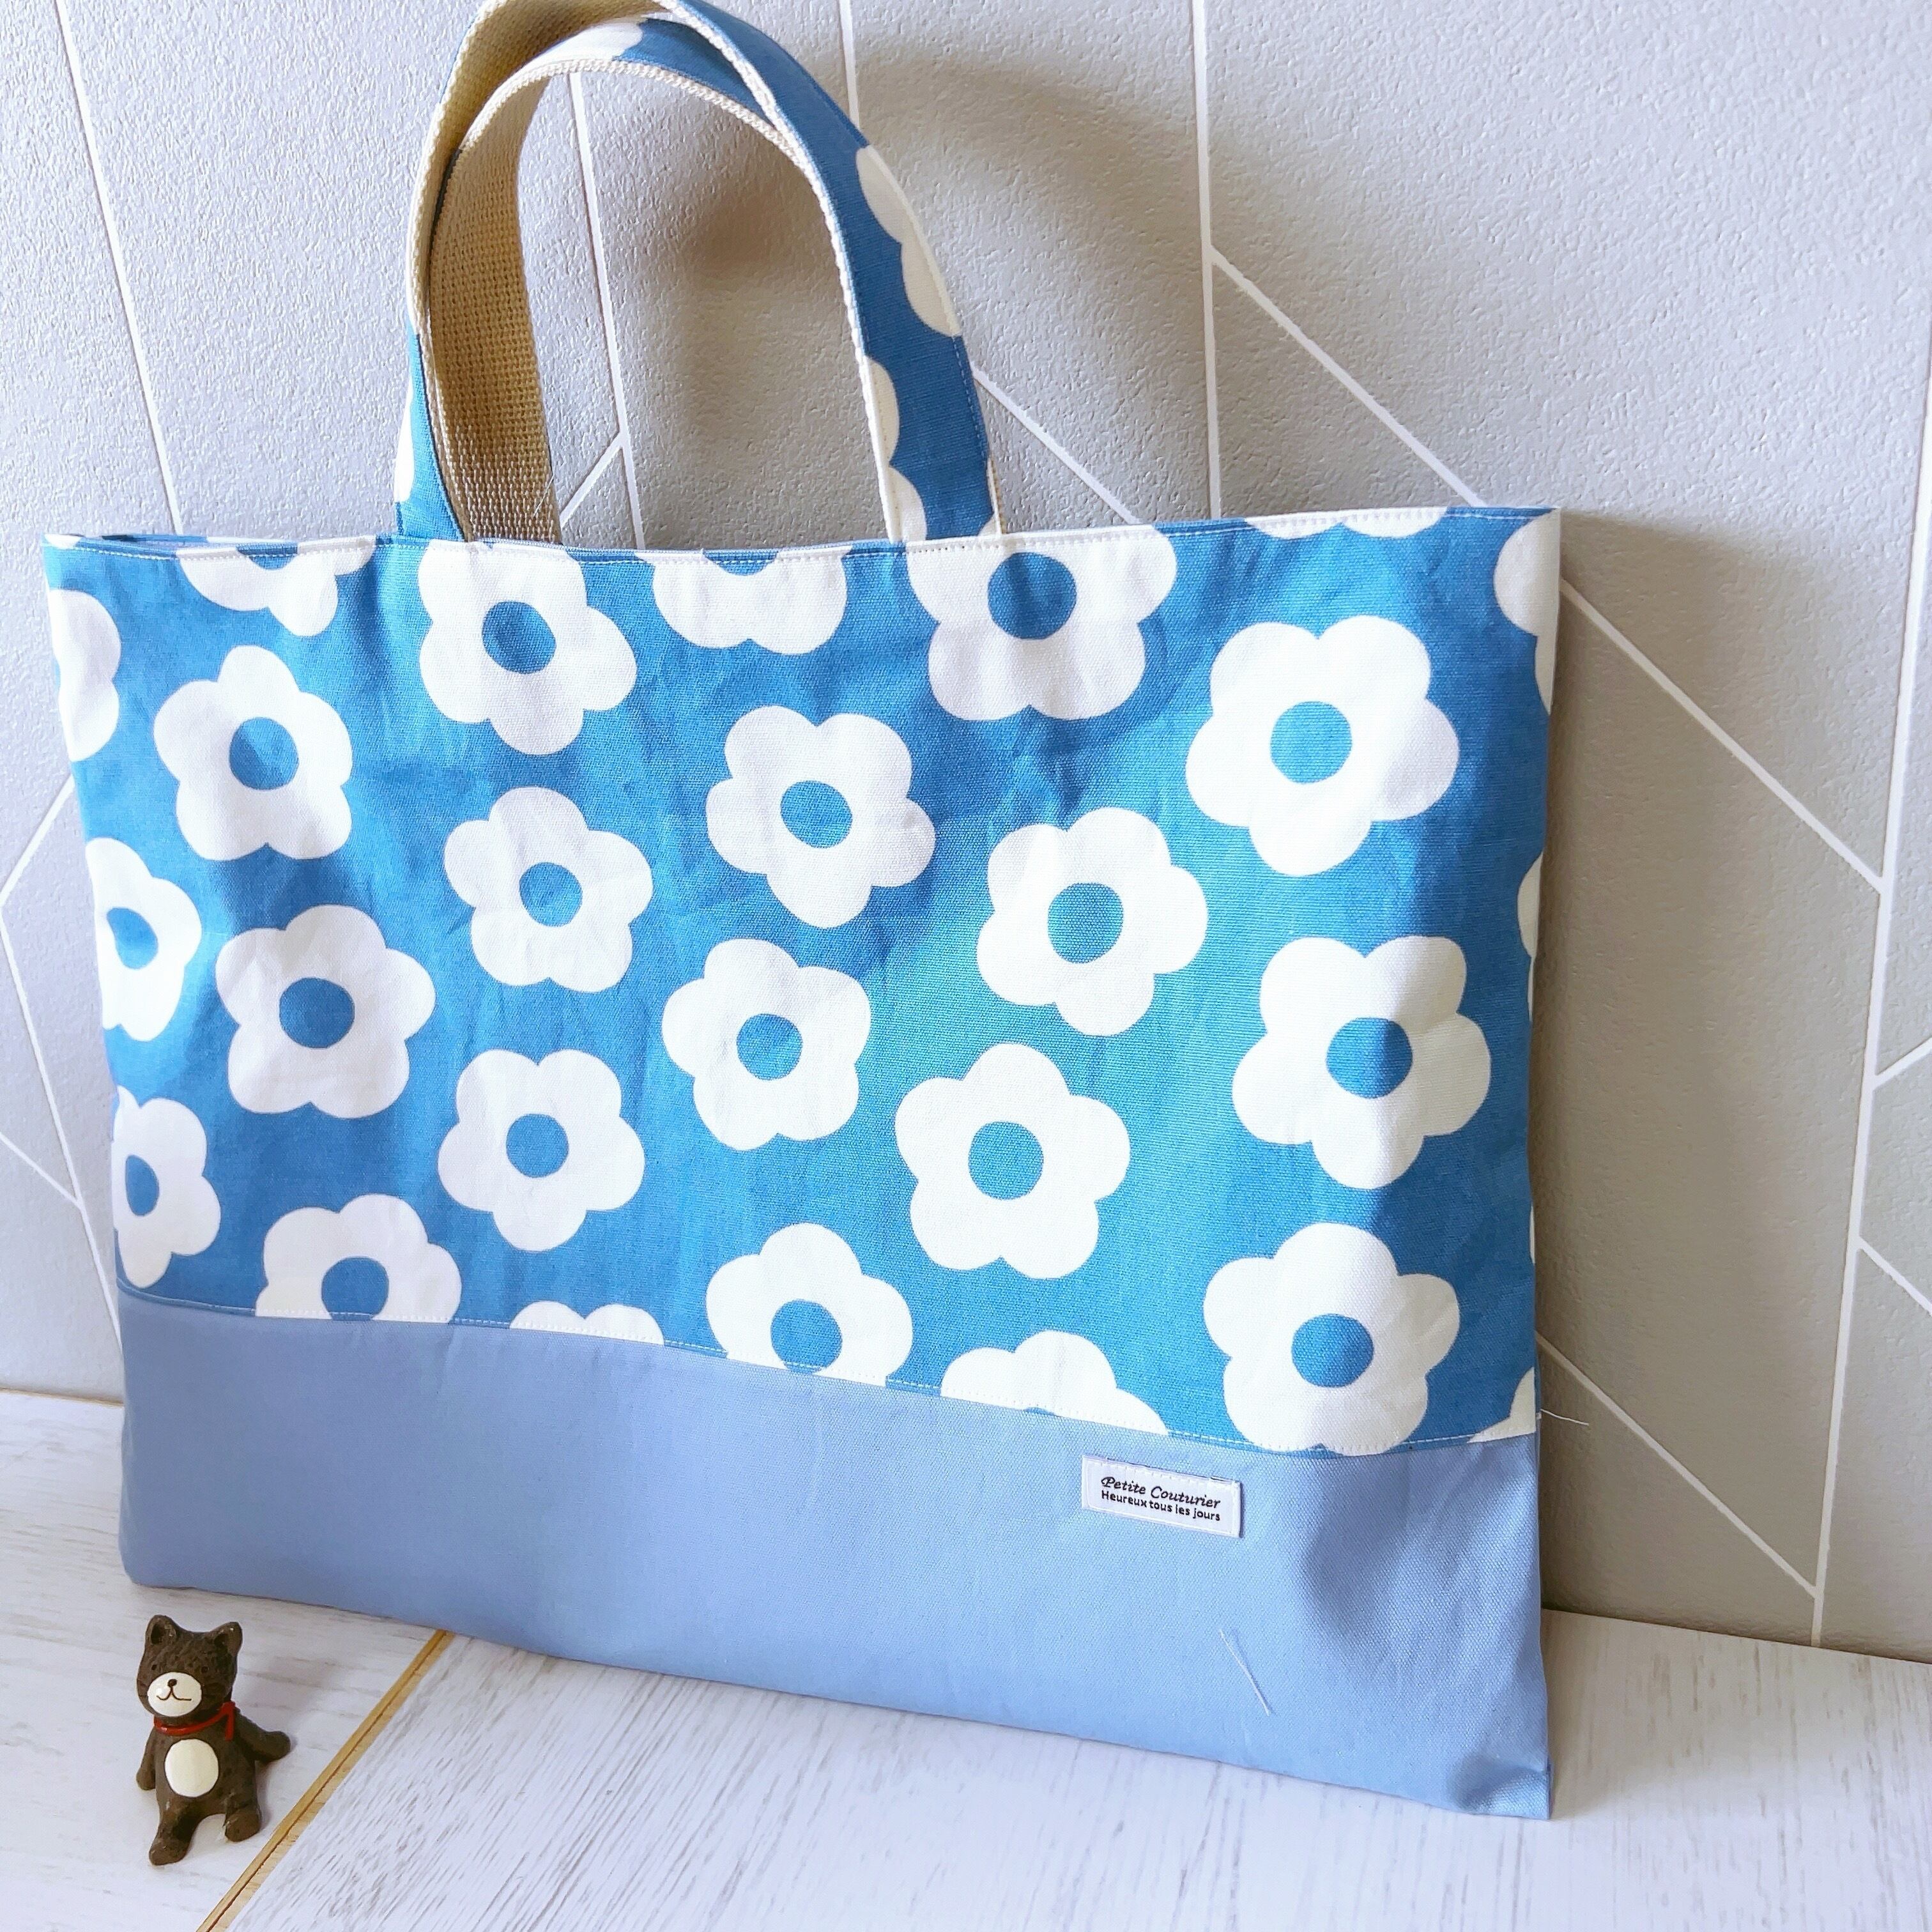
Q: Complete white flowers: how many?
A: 11